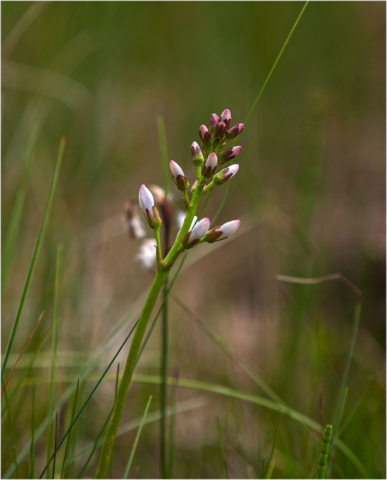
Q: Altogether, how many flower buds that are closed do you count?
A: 13